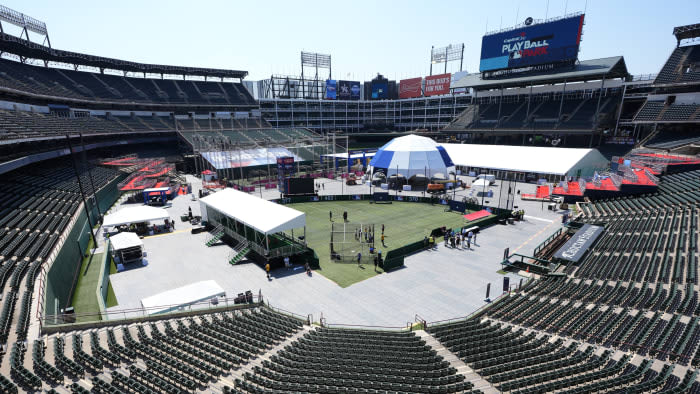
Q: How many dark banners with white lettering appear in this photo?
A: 1